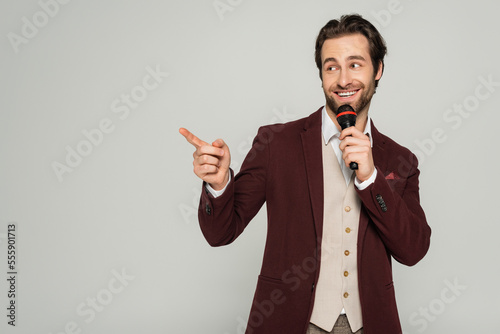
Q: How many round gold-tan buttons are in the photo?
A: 5